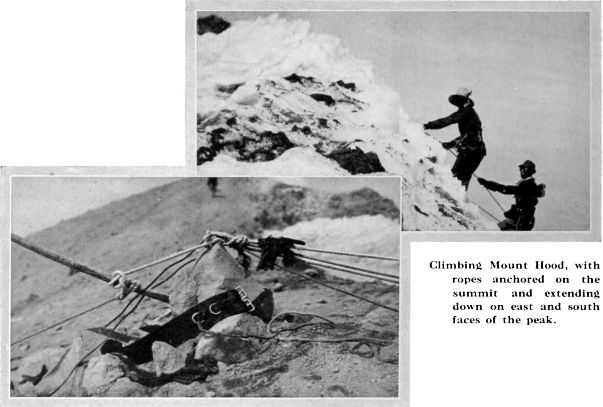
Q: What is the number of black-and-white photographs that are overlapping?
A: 2